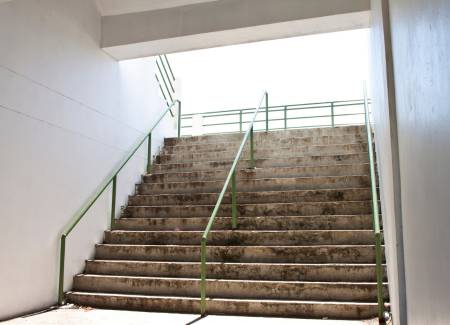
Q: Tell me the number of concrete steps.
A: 14